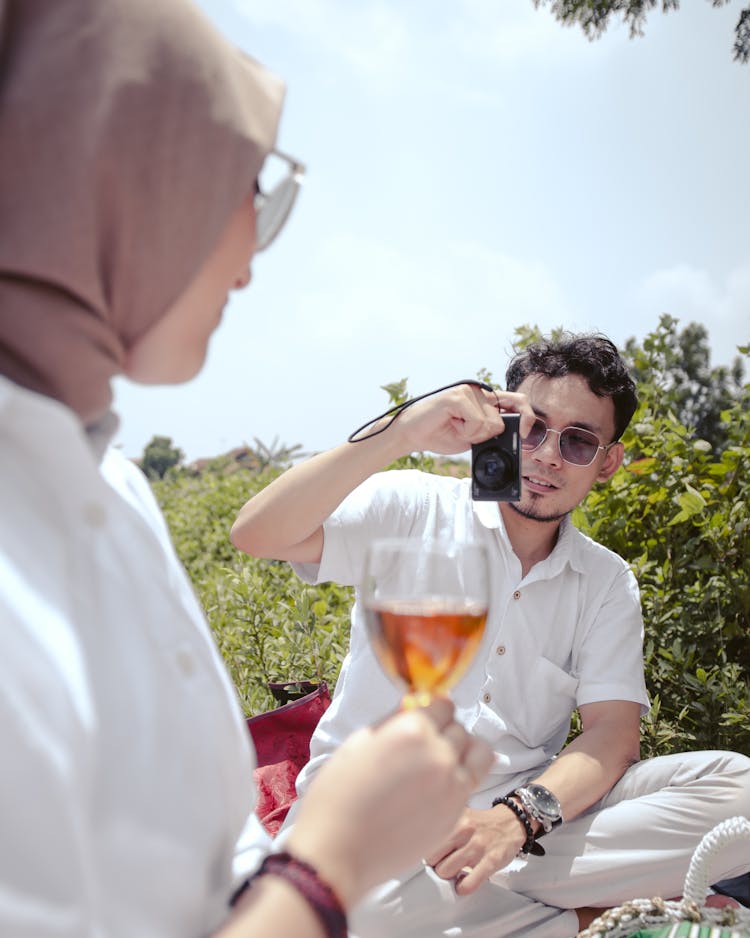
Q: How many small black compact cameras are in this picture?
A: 1